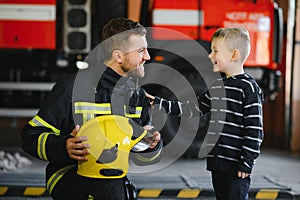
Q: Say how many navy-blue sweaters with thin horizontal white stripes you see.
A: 1